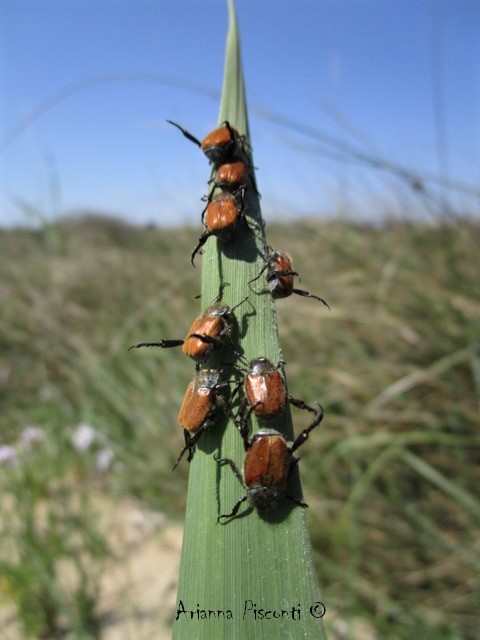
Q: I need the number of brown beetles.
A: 8